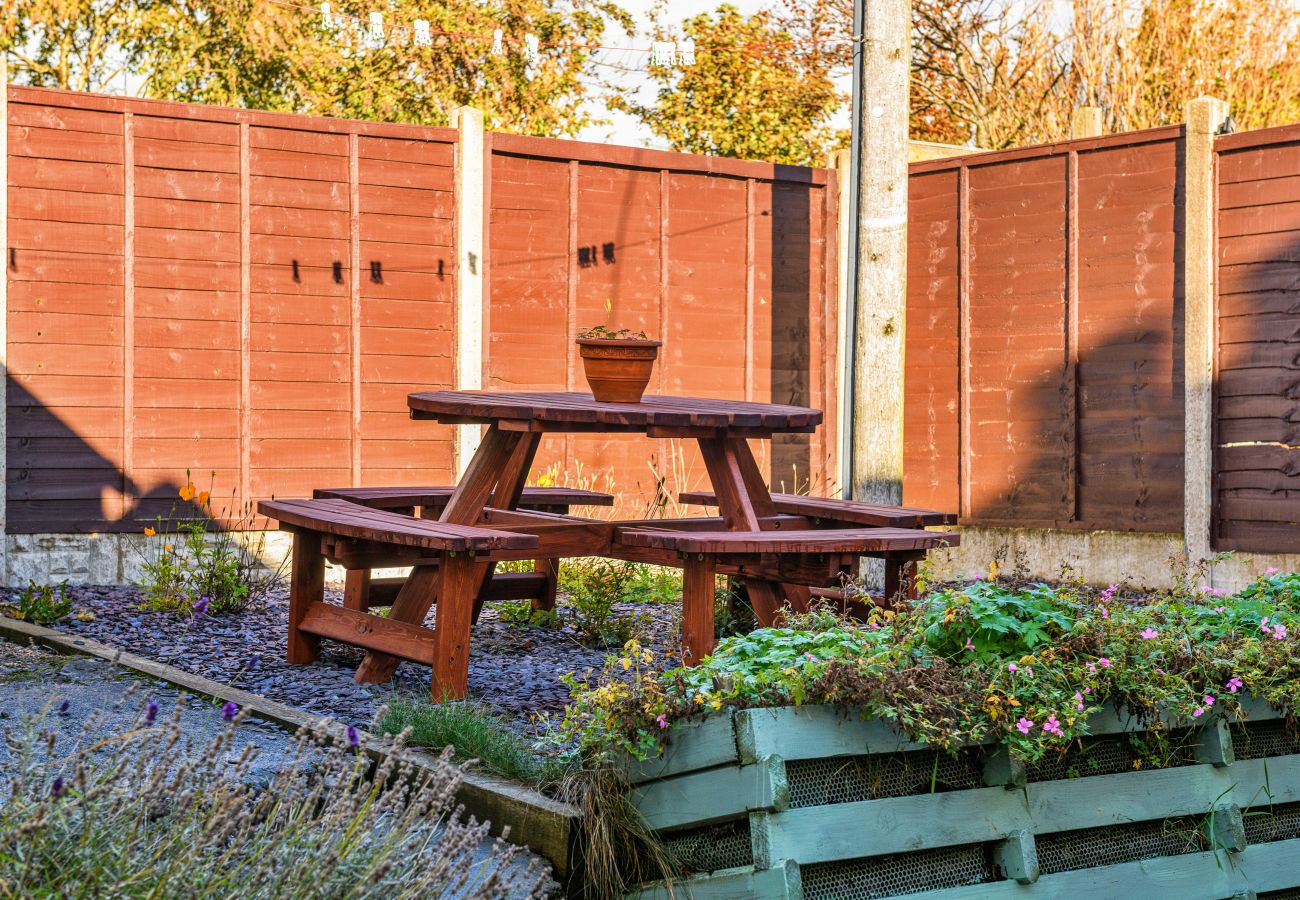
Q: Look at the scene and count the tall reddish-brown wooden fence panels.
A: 4